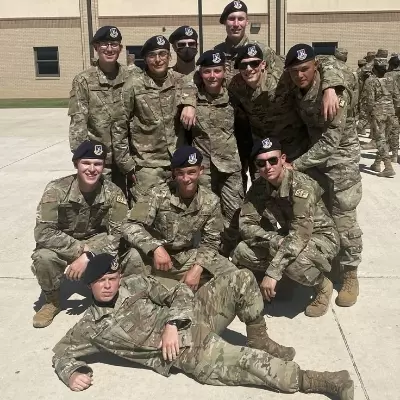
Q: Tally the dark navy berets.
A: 11